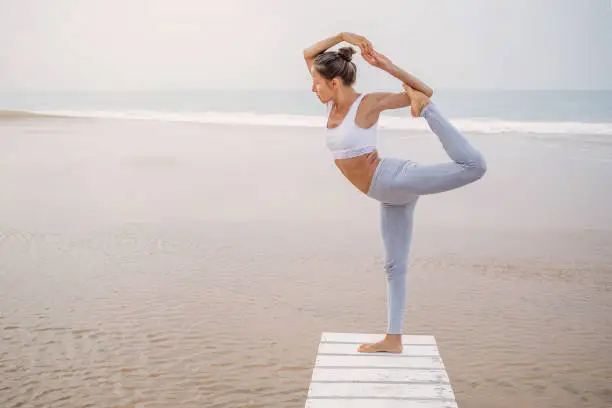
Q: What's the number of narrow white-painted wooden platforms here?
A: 1